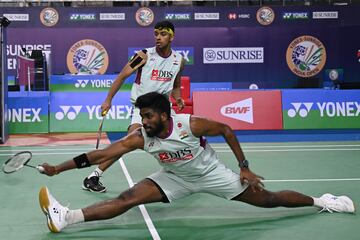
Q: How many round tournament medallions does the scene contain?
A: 5